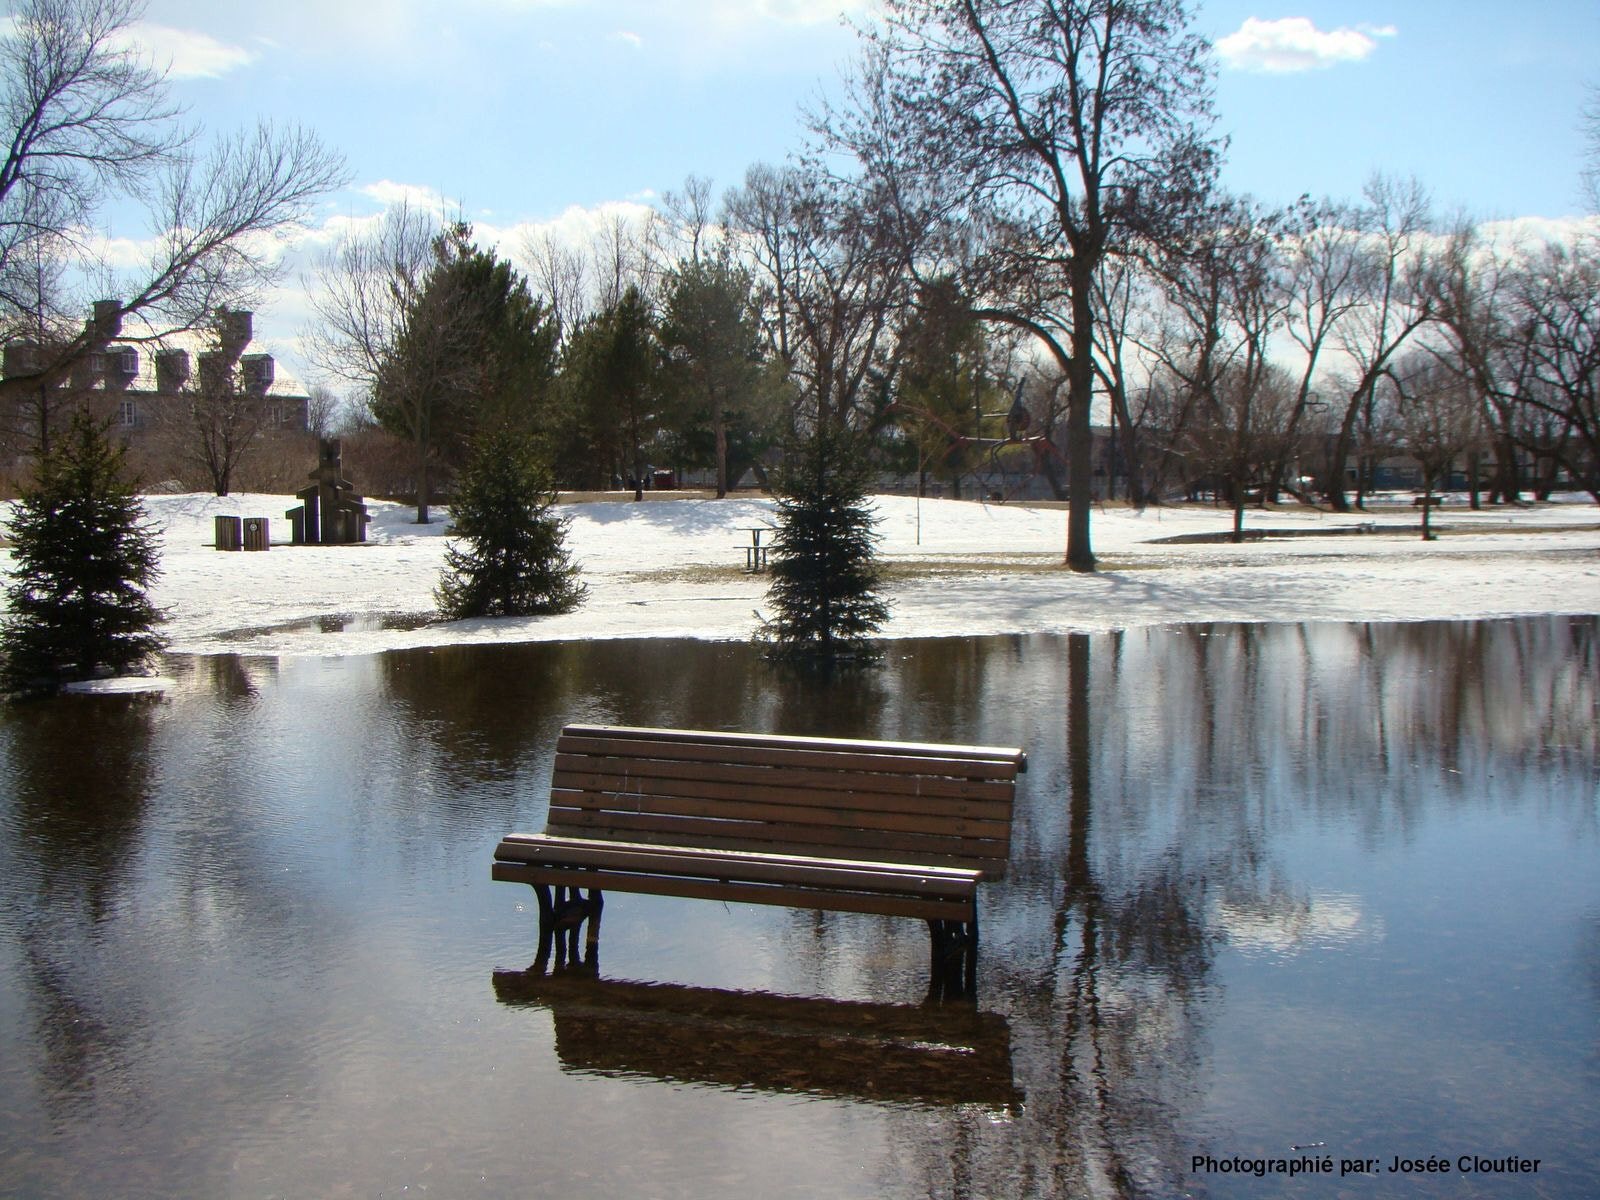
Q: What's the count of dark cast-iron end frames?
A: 2